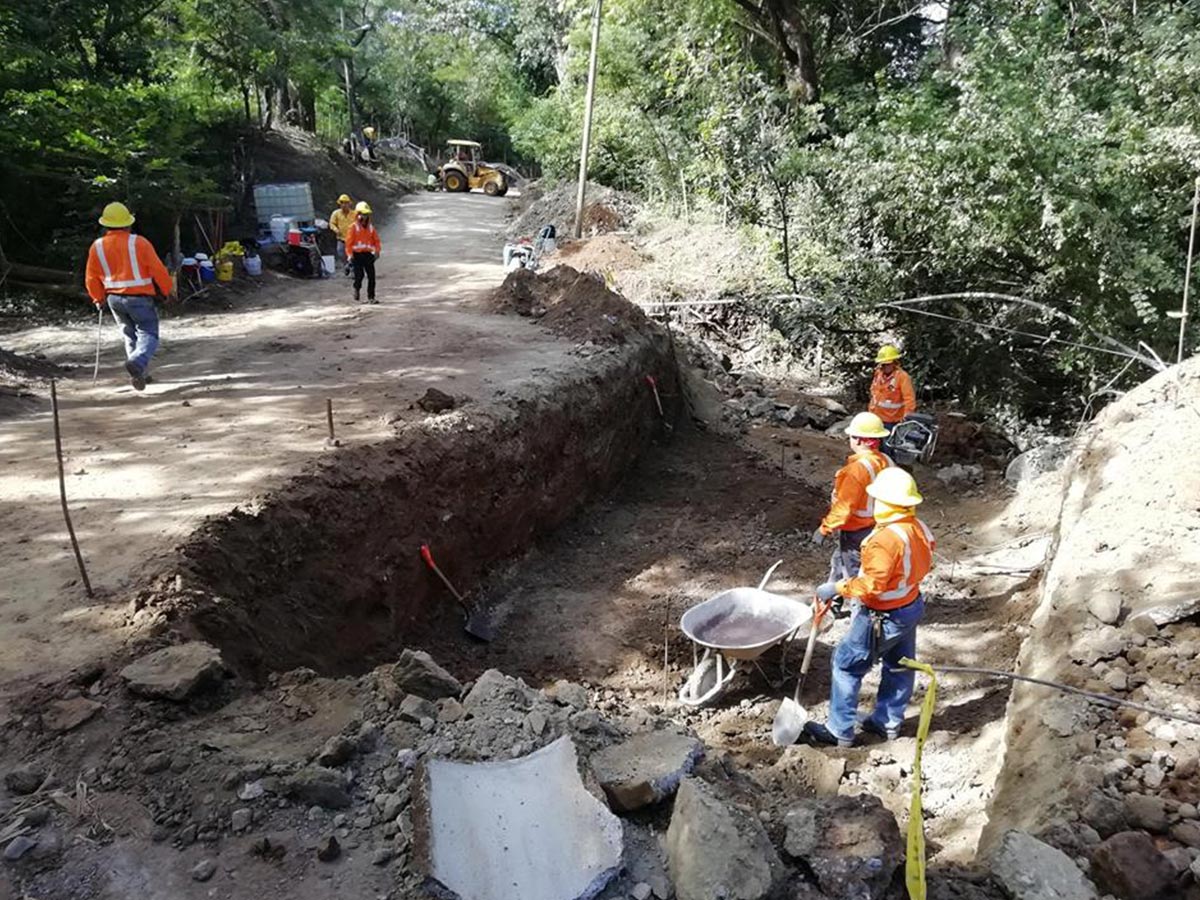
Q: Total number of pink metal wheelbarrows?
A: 0